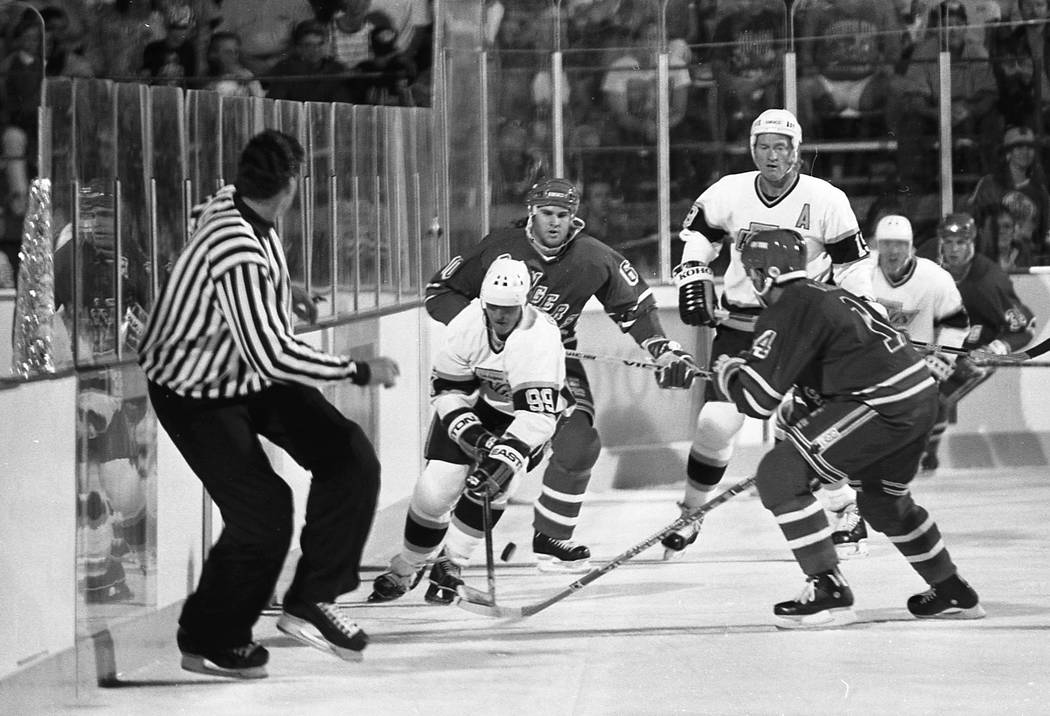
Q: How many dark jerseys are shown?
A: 3